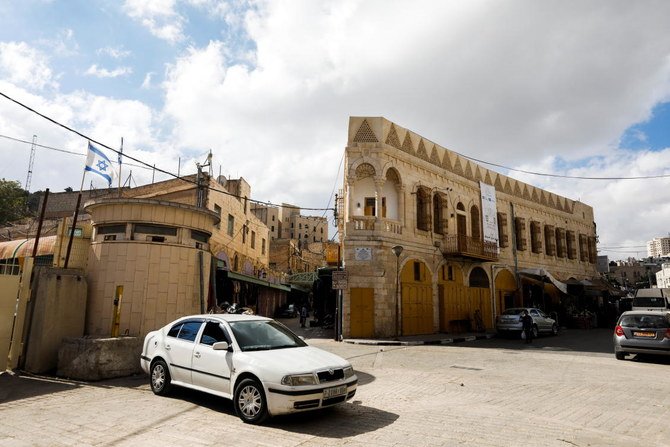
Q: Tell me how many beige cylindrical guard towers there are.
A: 1